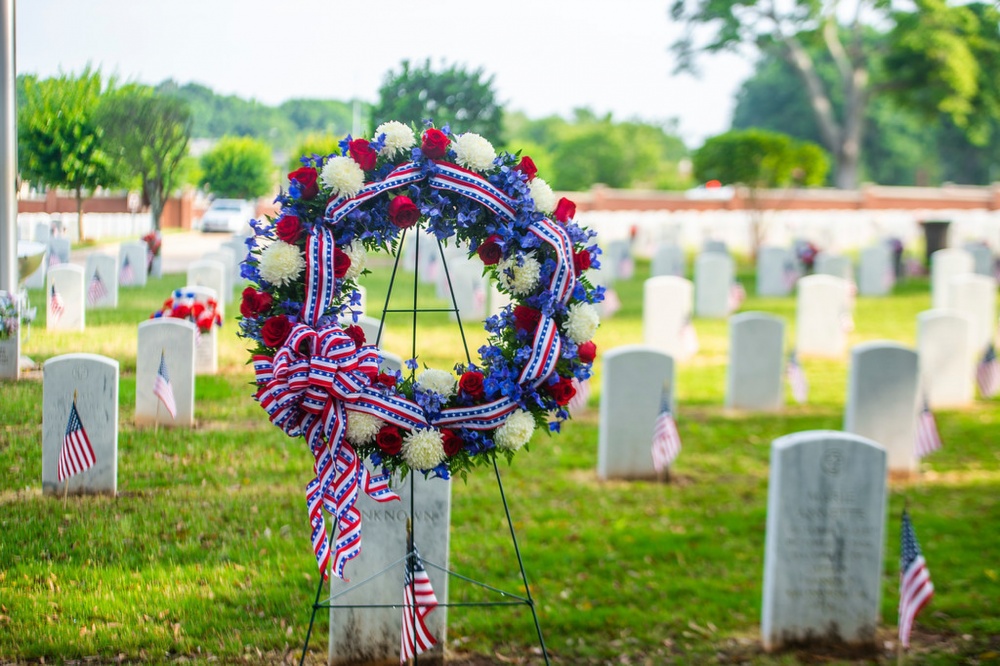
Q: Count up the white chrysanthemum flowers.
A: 12